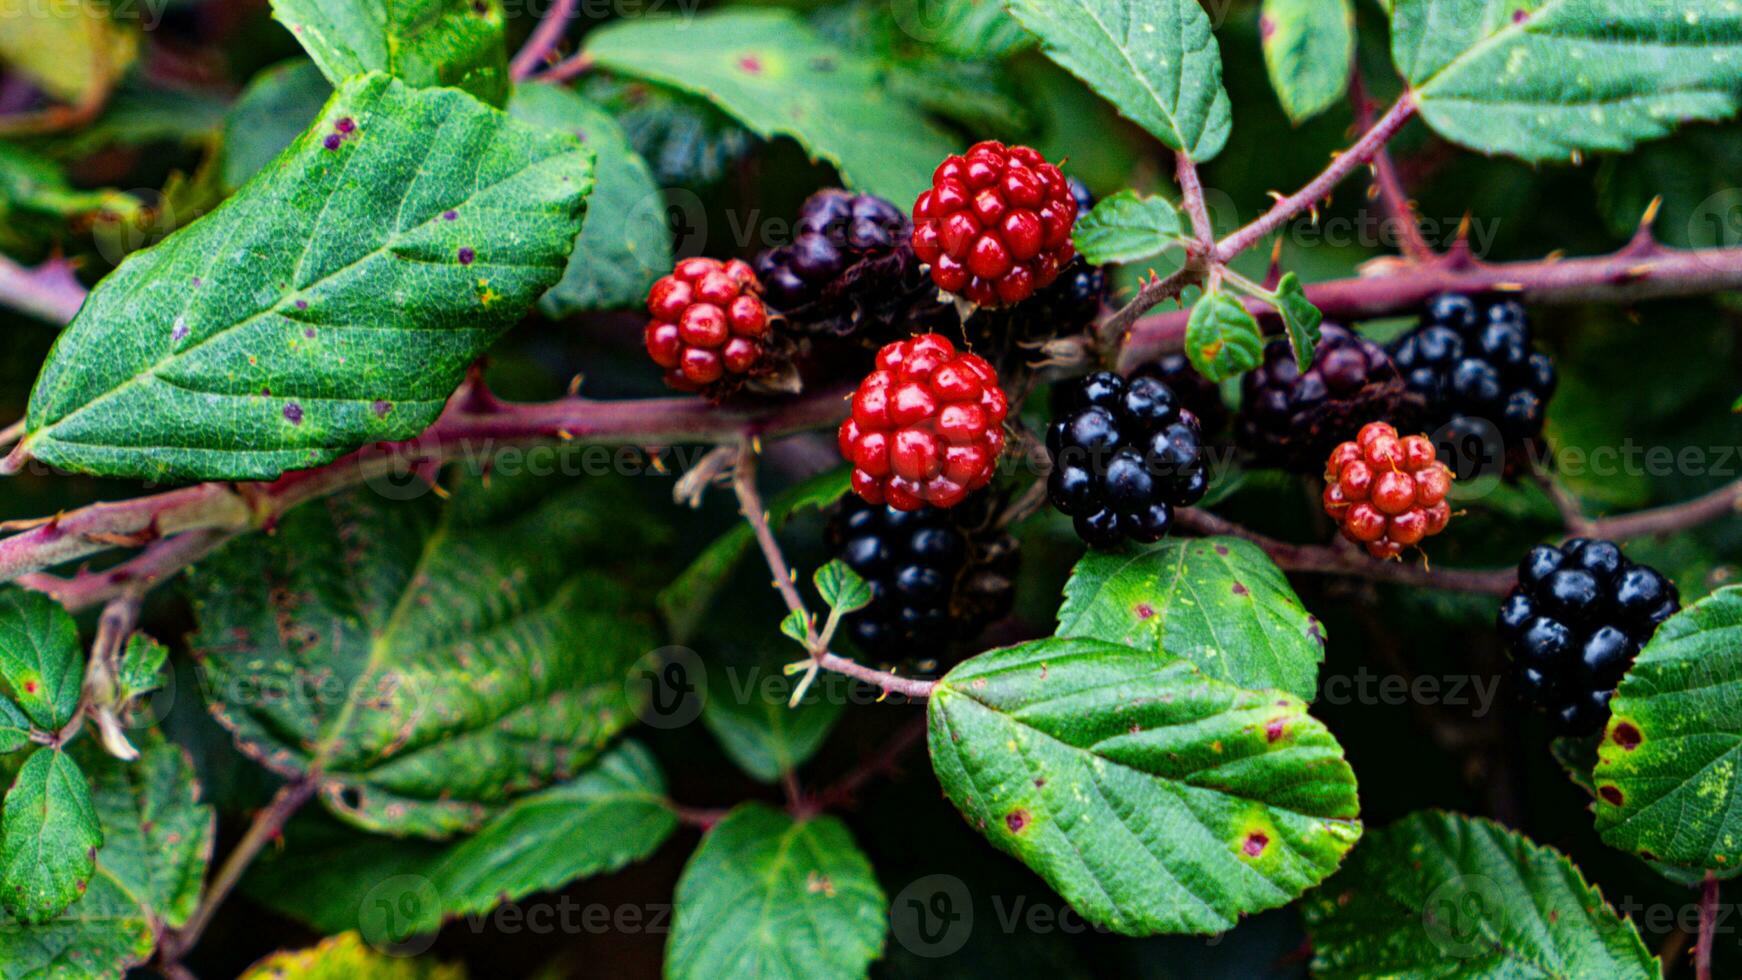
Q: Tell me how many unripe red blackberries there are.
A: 4